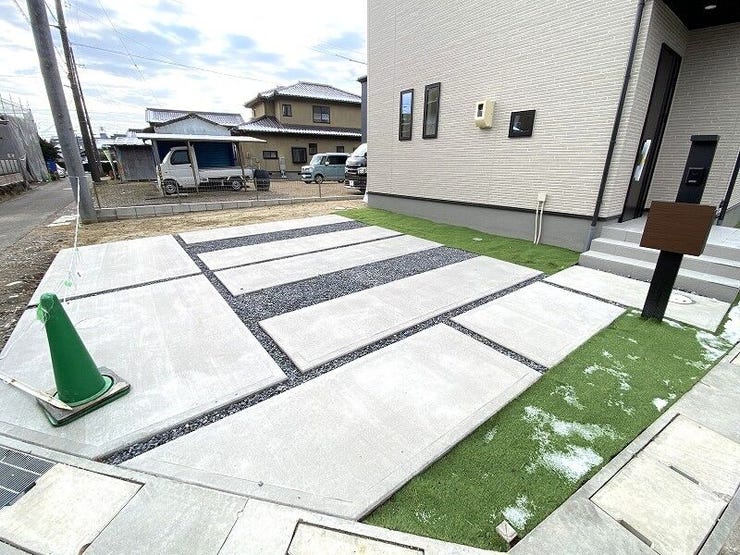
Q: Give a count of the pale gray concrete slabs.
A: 9